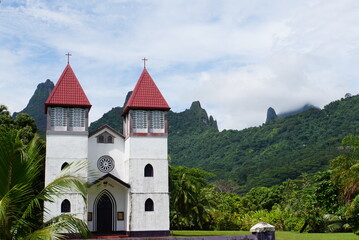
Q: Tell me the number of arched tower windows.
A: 4